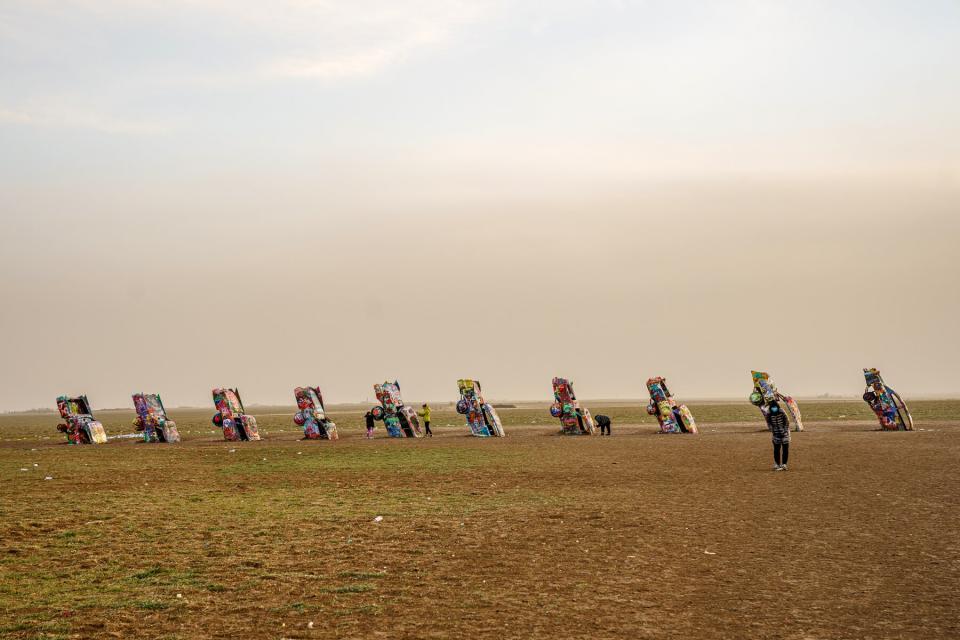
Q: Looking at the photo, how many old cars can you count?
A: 10